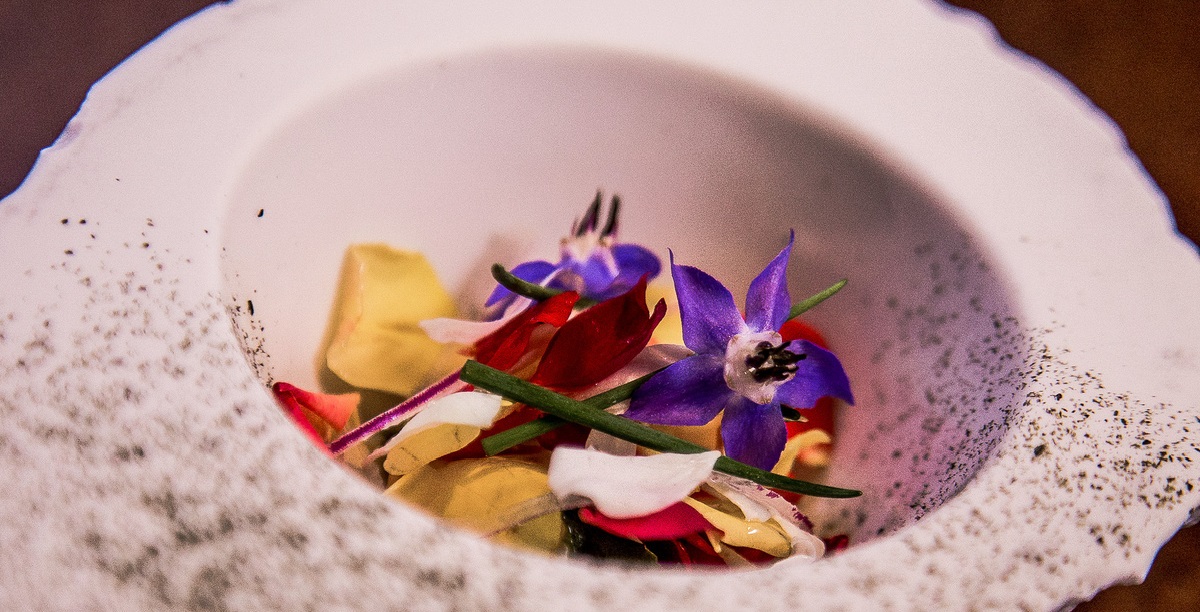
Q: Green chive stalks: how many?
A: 3